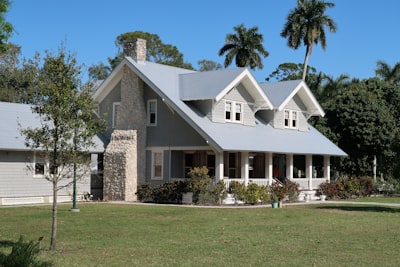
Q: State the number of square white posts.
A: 6